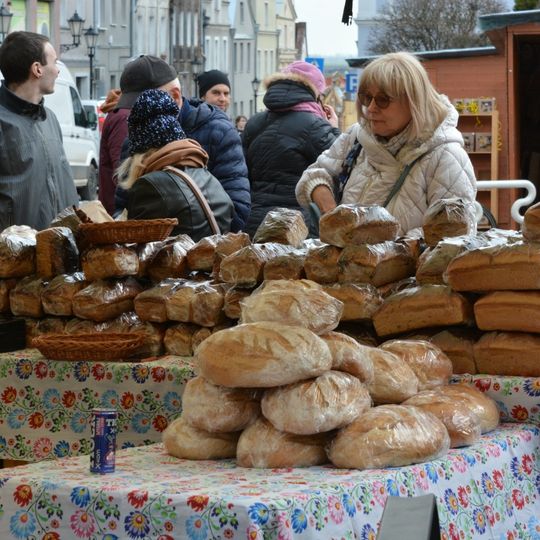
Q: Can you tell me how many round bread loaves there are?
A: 12